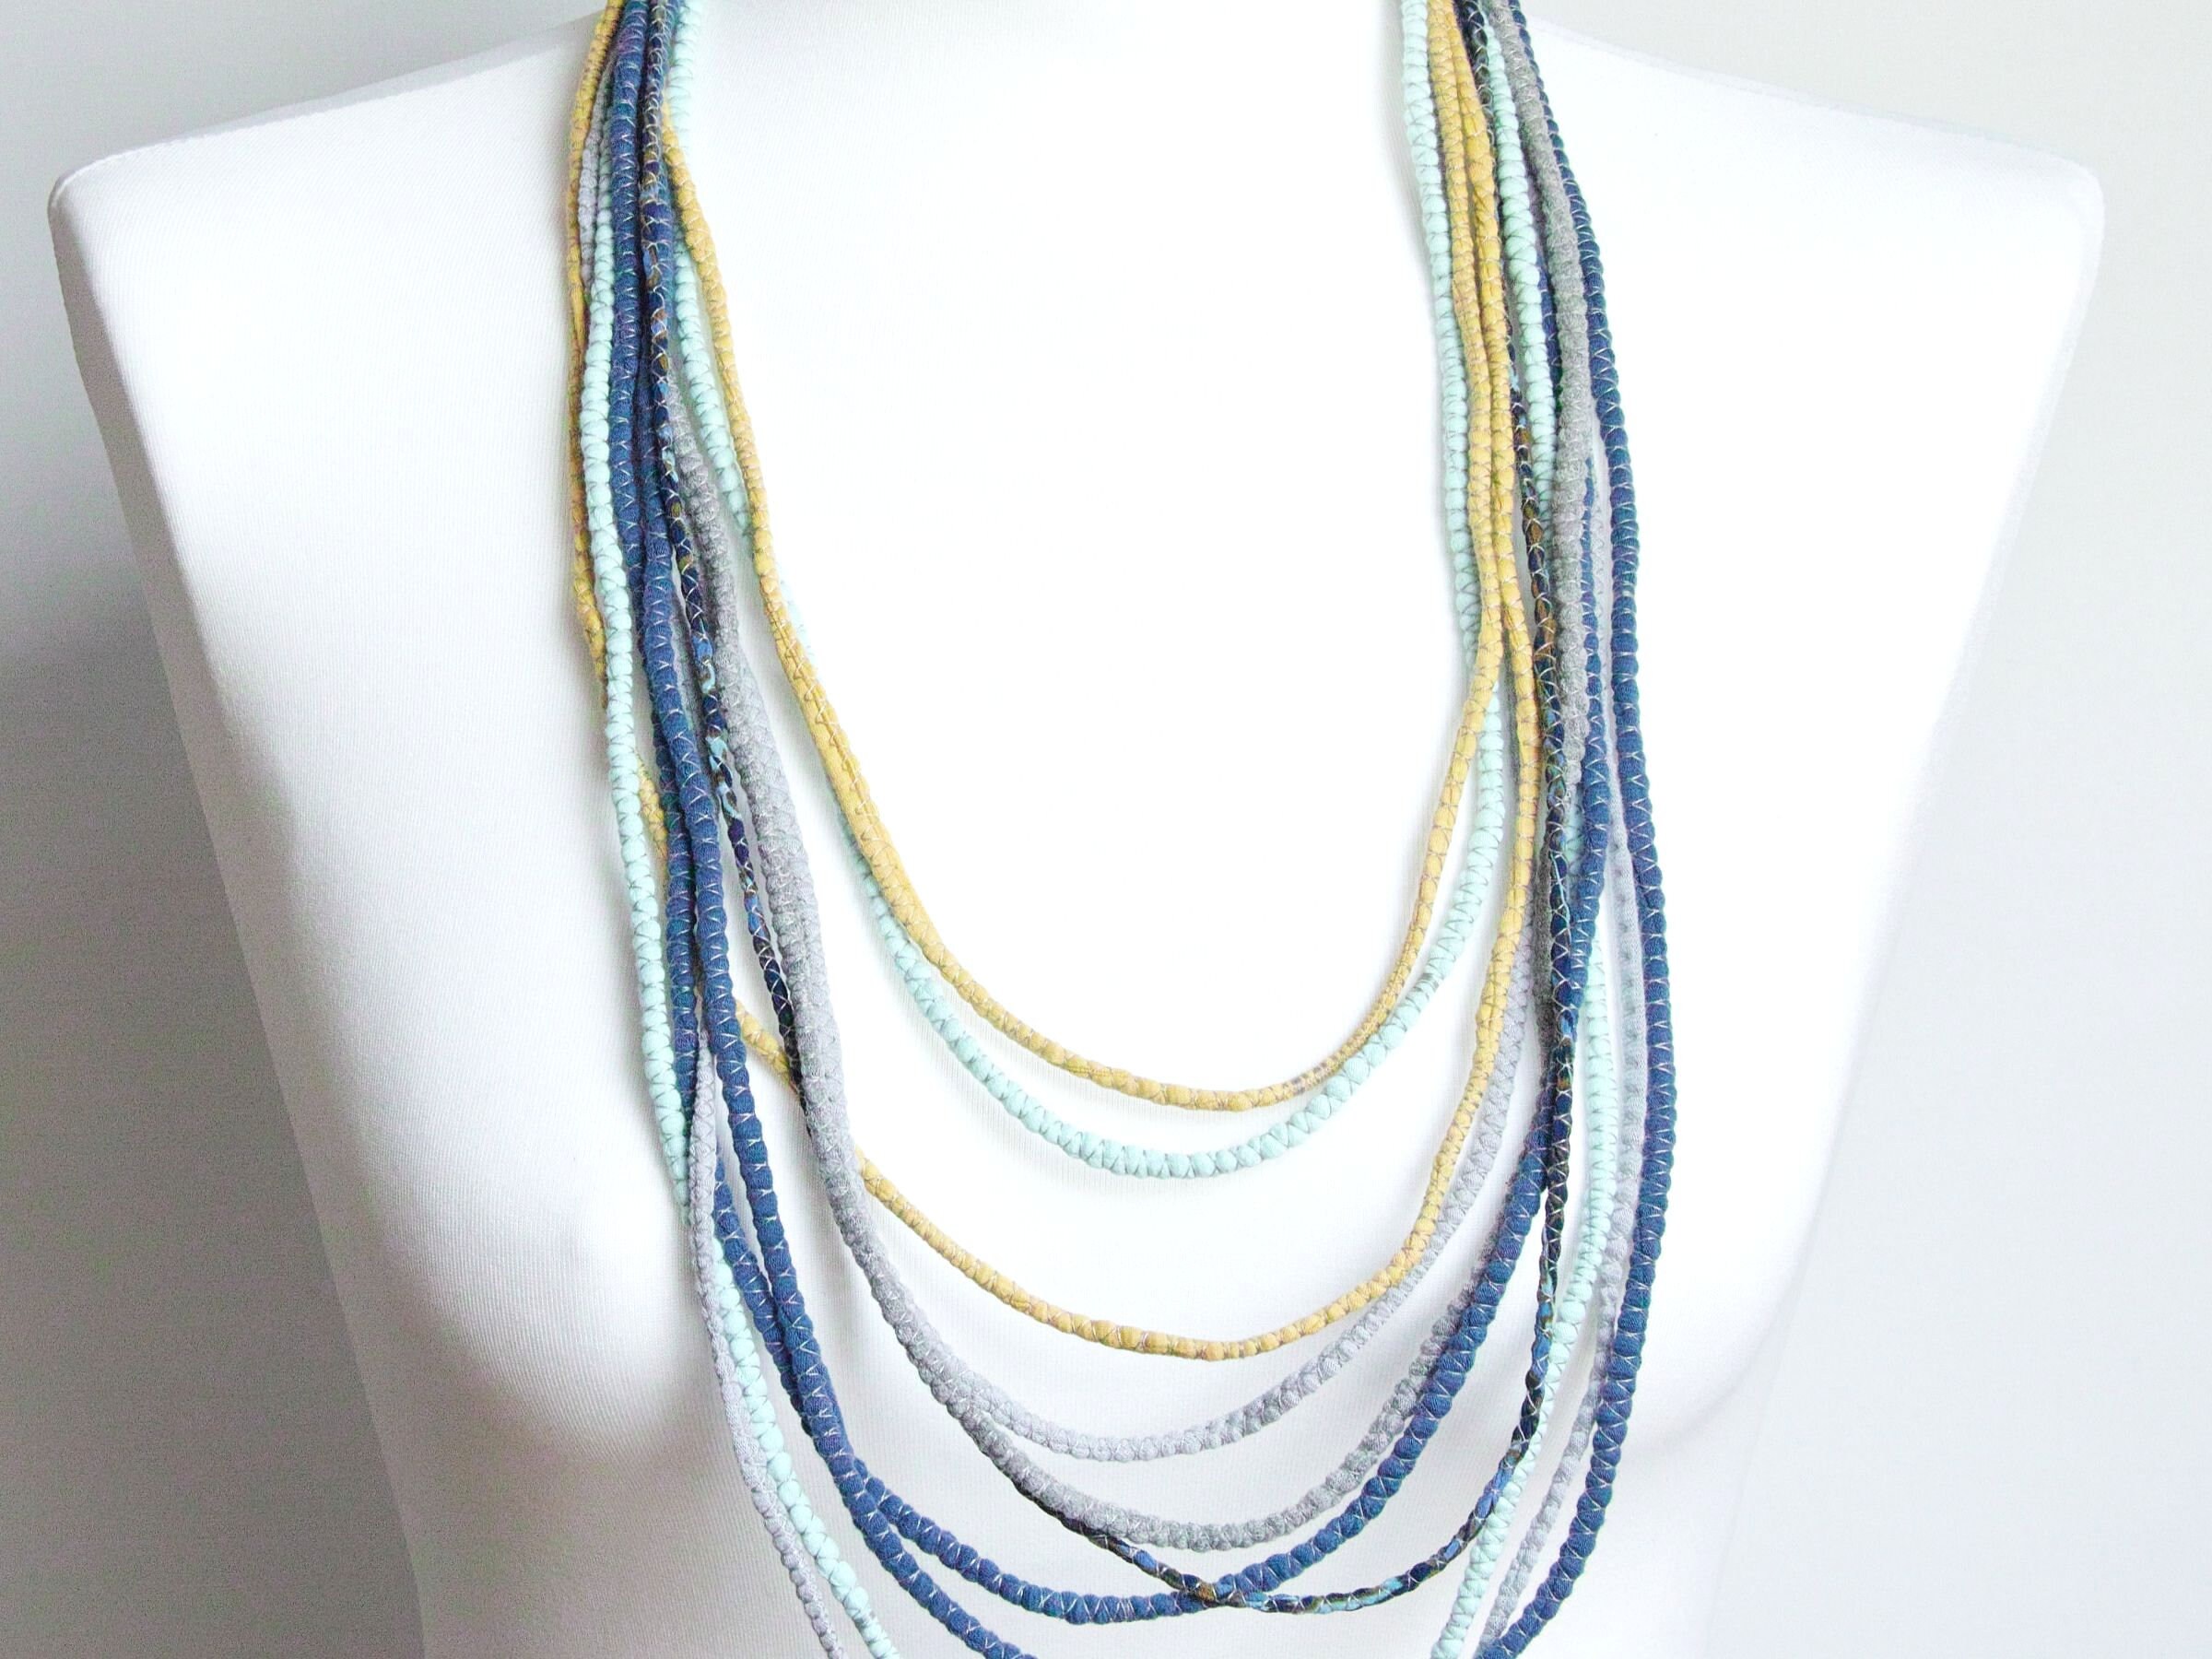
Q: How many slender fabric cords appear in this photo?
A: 10